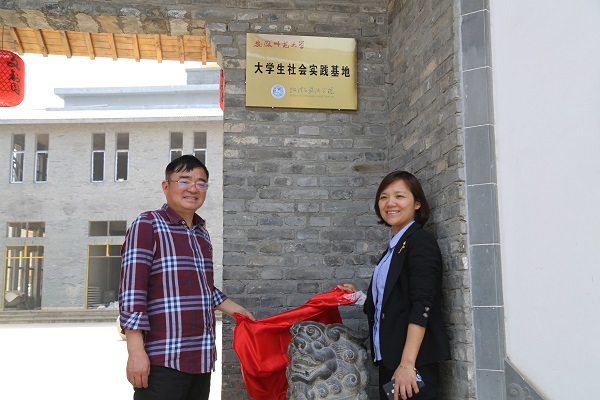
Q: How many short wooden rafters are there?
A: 9